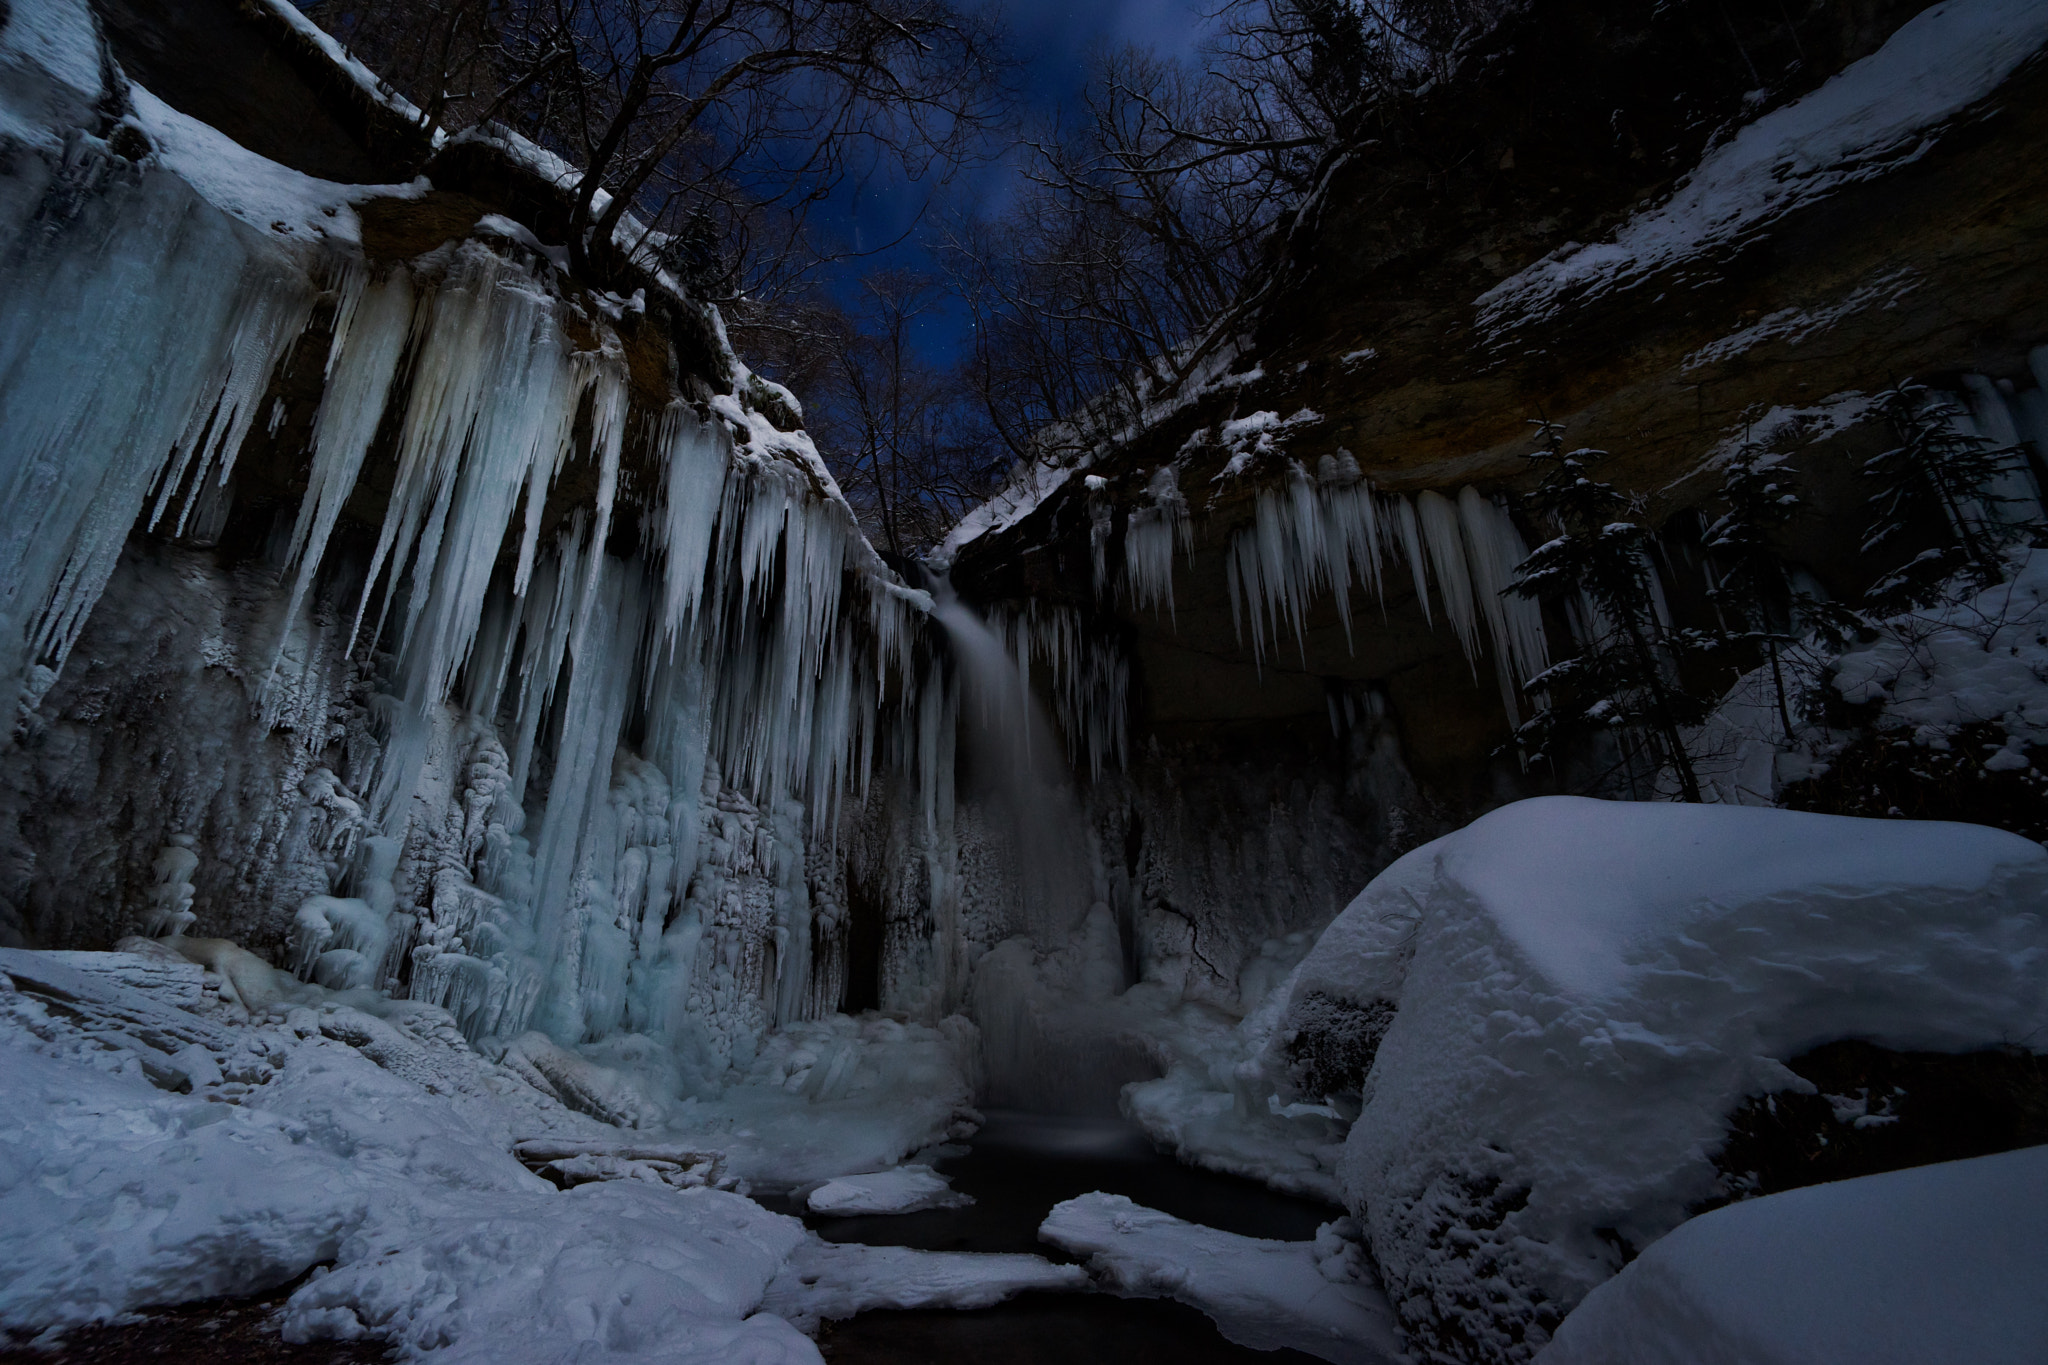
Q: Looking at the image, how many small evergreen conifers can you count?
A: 3